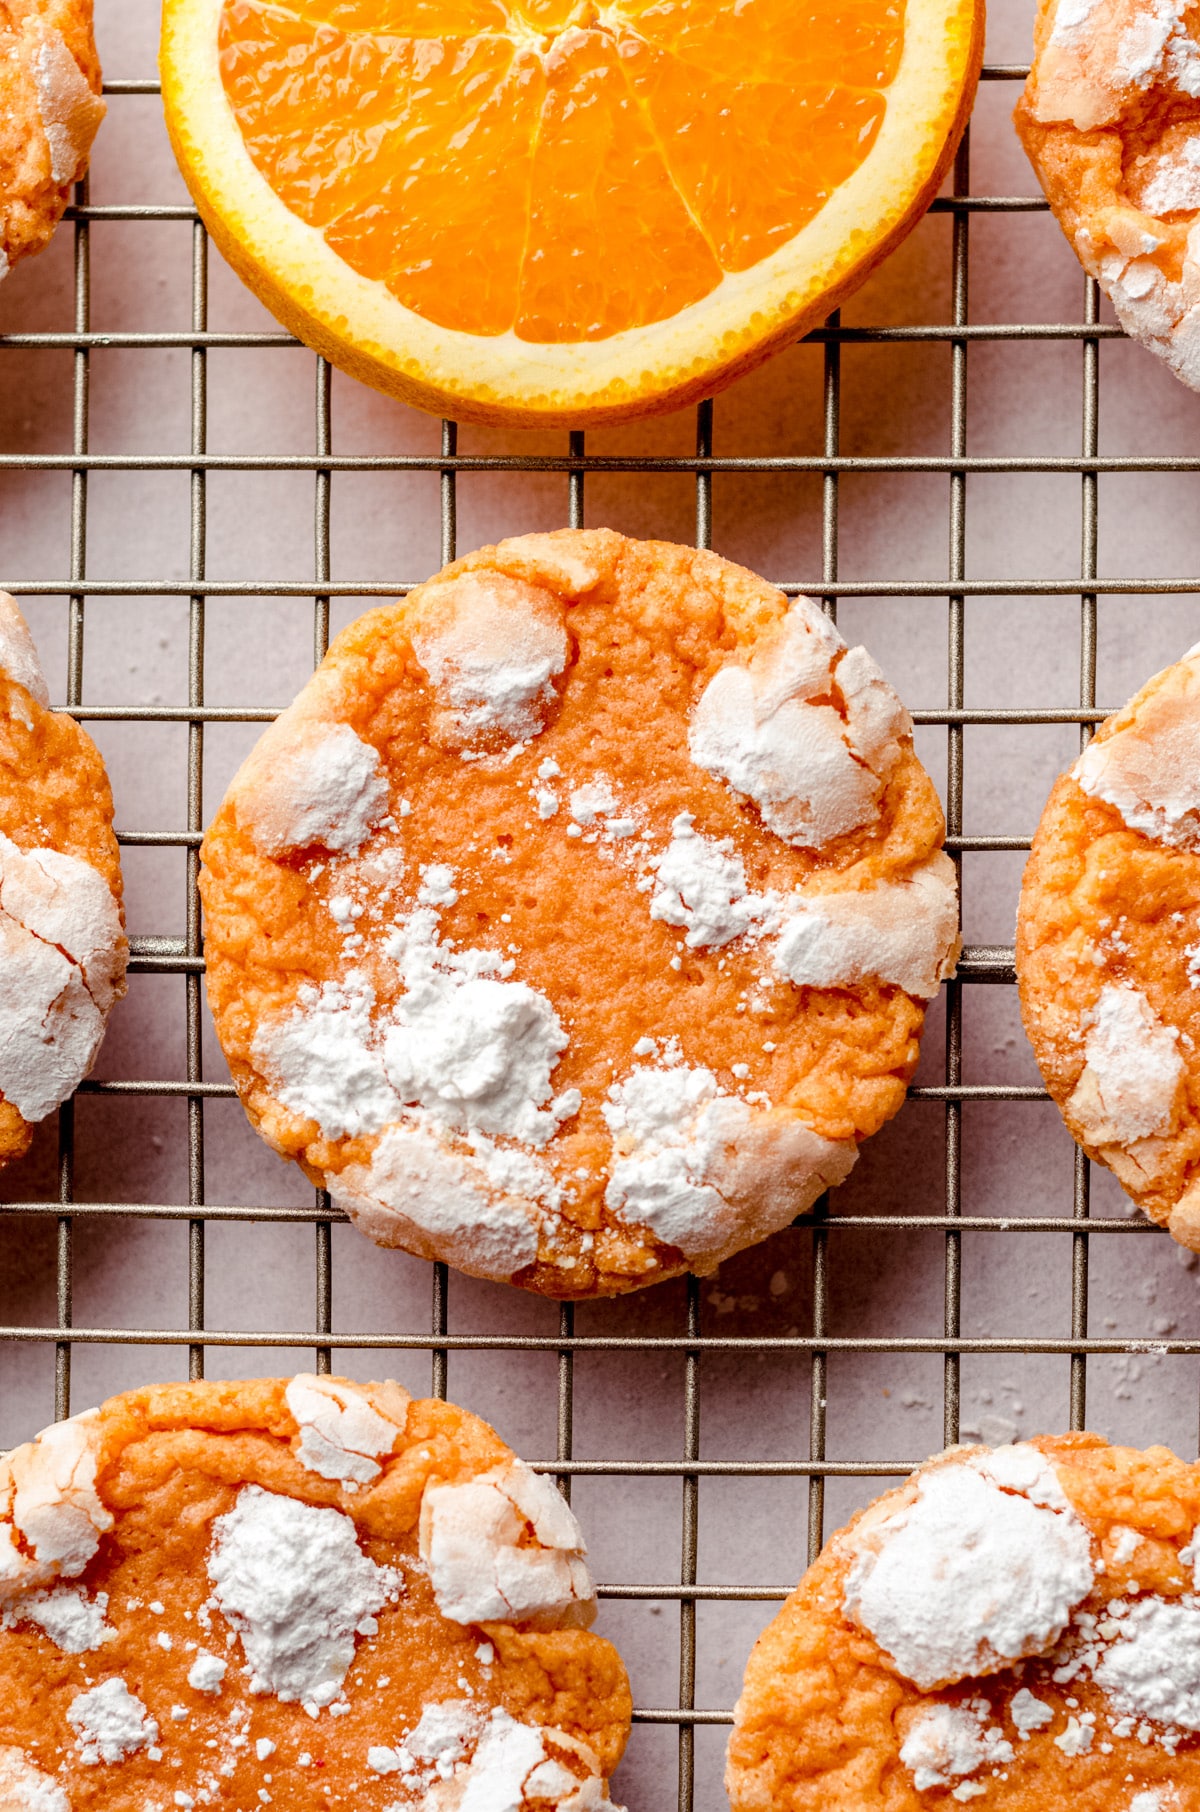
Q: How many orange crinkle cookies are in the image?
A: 7